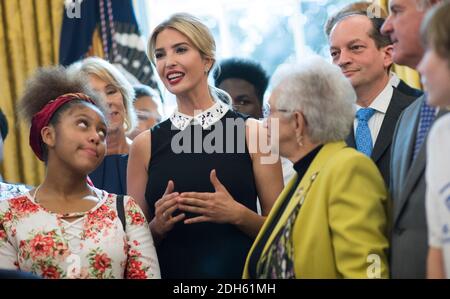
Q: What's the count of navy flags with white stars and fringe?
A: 1